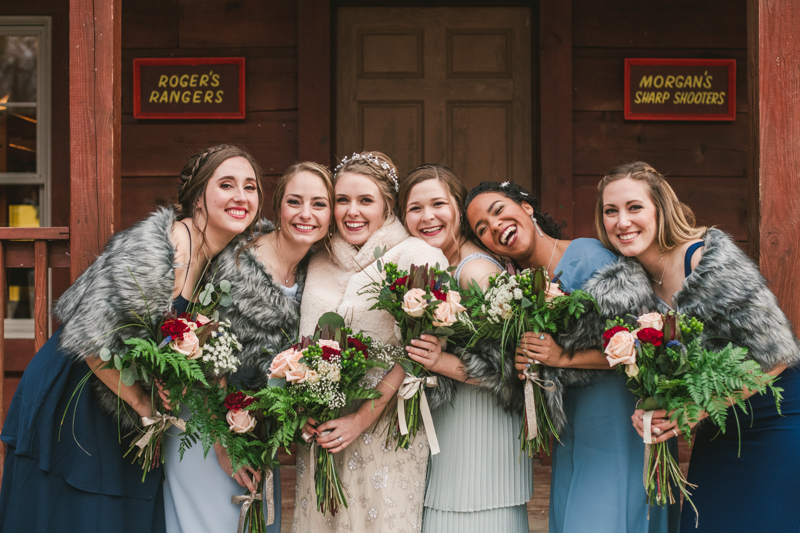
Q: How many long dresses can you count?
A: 6